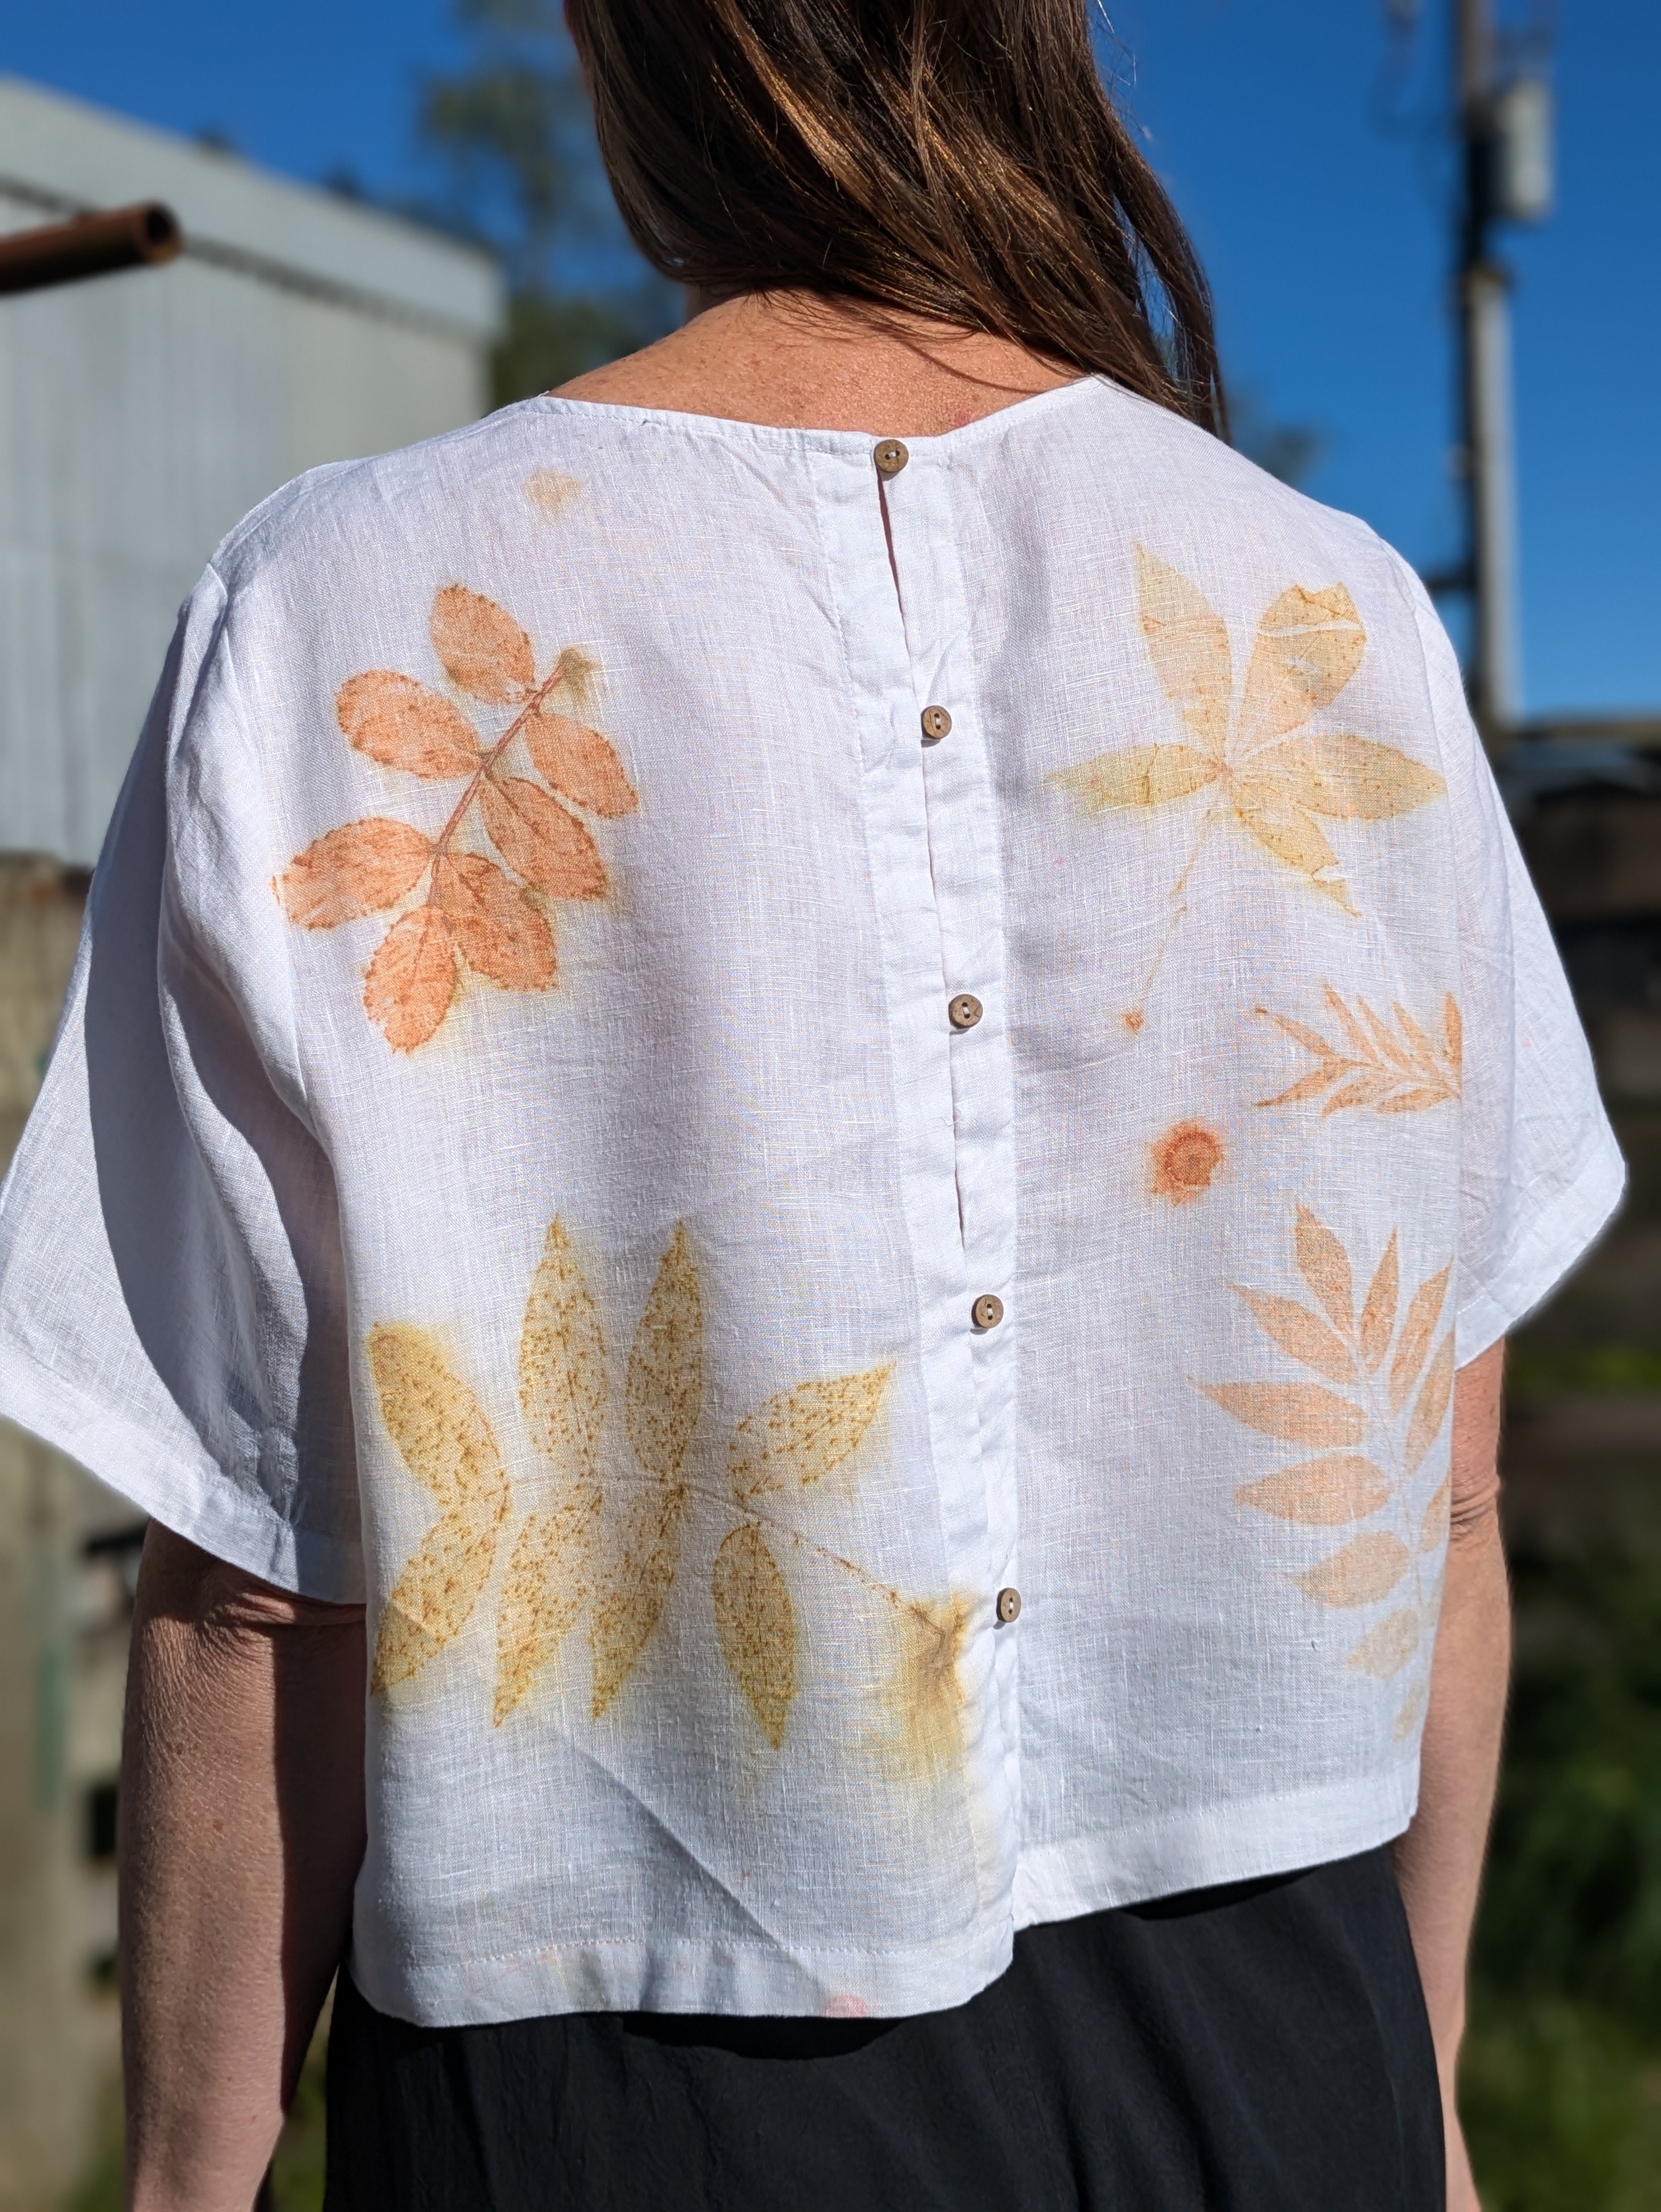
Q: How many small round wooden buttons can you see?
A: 5